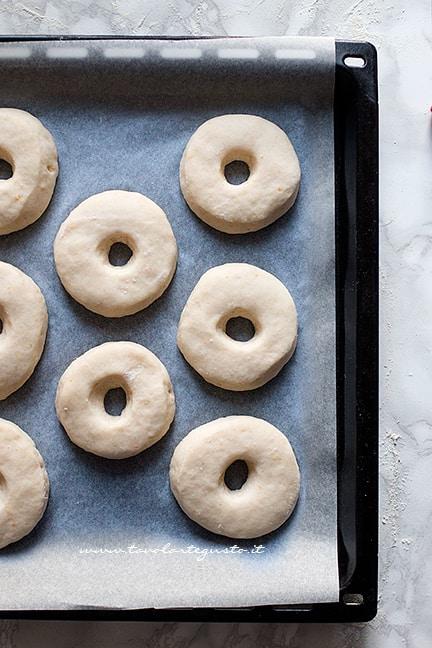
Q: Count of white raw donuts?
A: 8